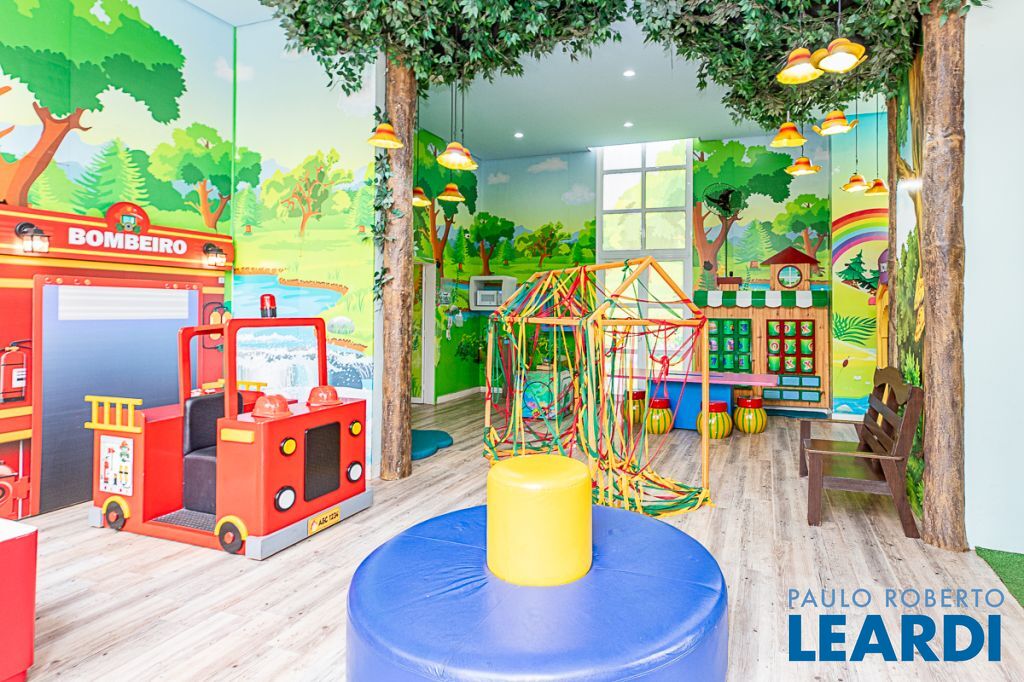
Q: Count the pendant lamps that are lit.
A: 12